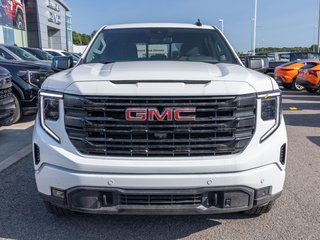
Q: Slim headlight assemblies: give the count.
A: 2